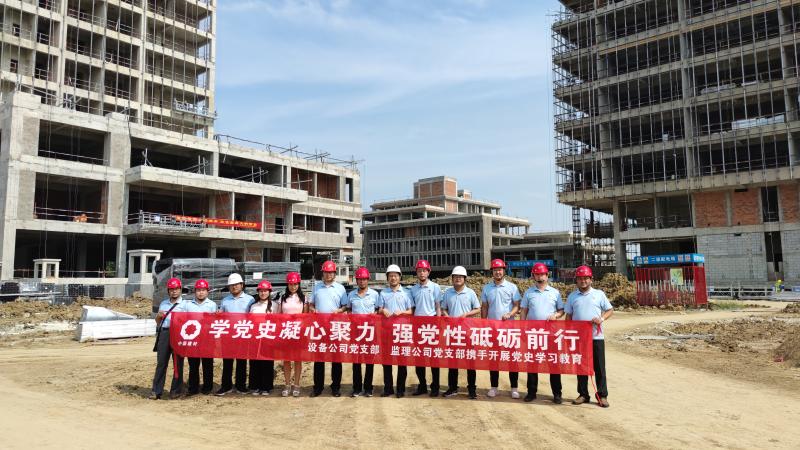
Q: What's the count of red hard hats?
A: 10